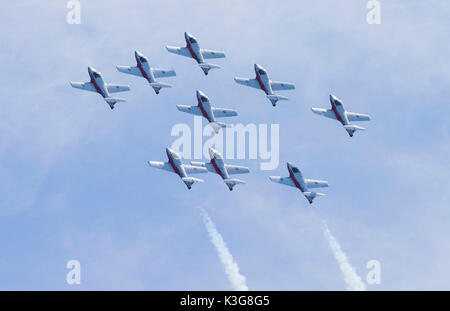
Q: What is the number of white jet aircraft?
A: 9